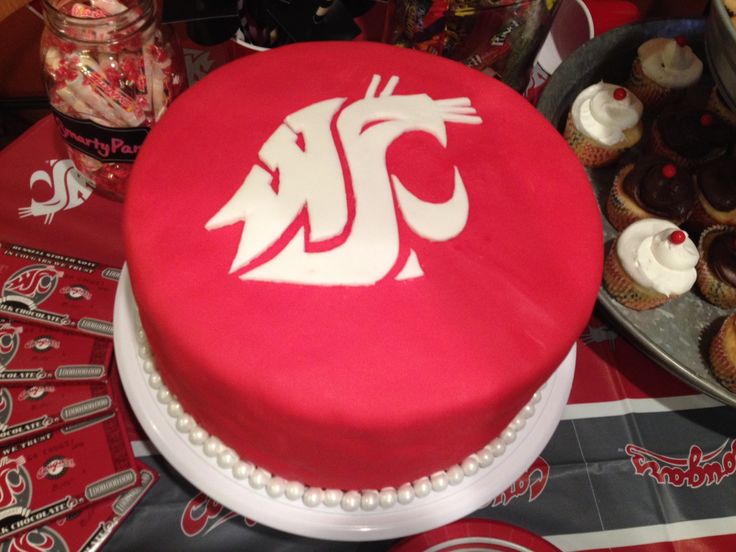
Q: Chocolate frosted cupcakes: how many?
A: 4